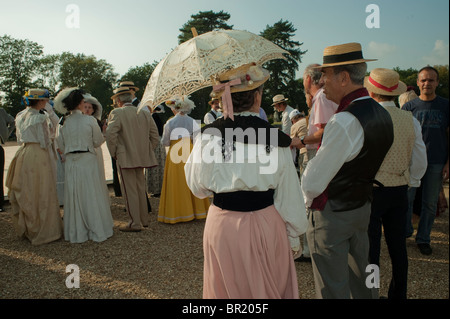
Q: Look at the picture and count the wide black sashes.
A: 1